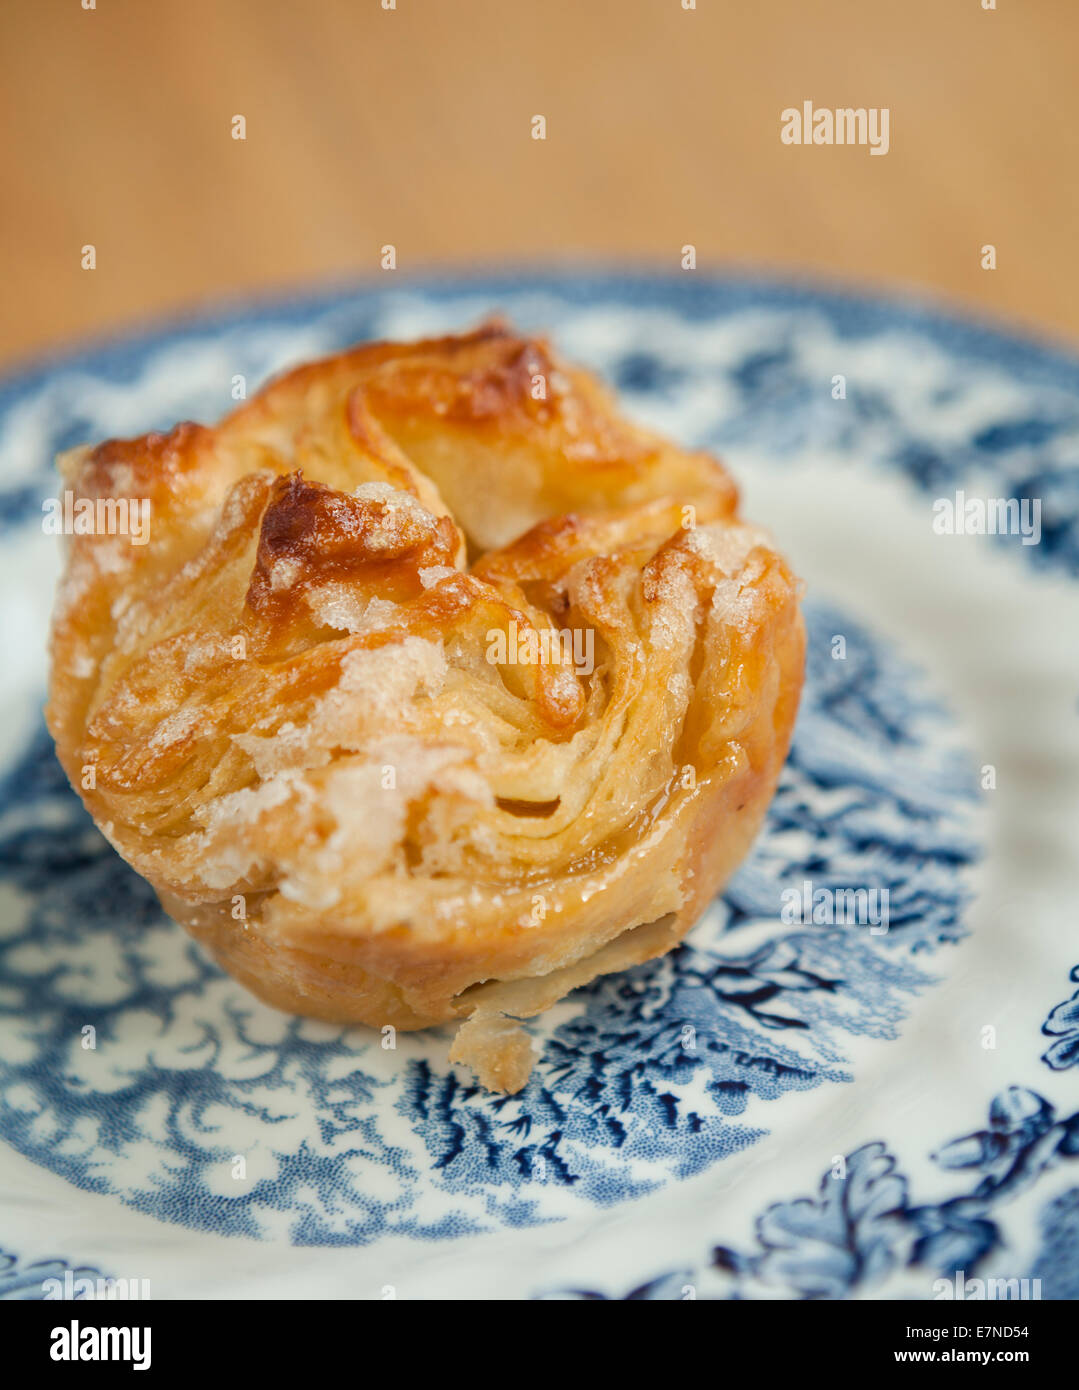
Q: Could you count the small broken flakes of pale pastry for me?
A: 1